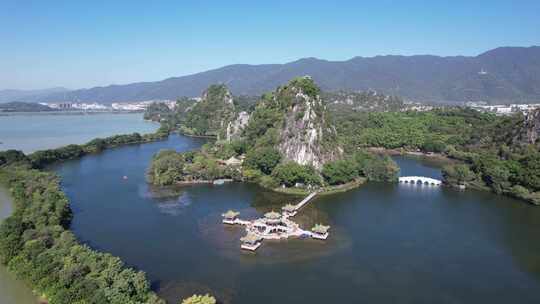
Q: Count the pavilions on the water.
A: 5